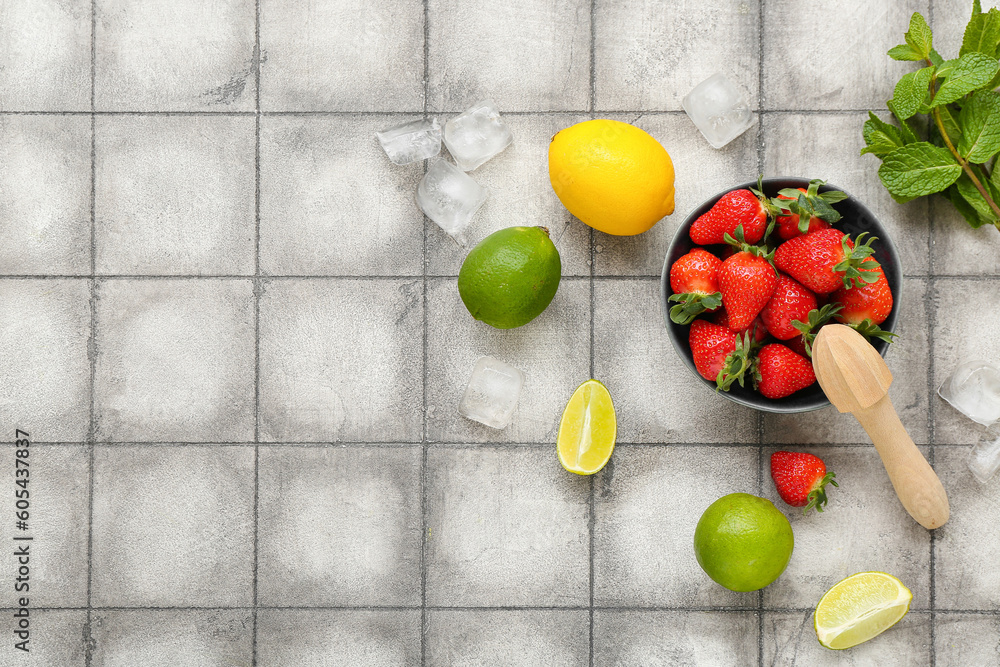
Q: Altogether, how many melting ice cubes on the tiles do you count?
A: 7